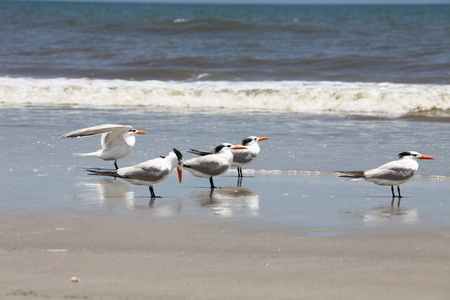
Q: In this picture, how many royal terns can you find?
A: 5